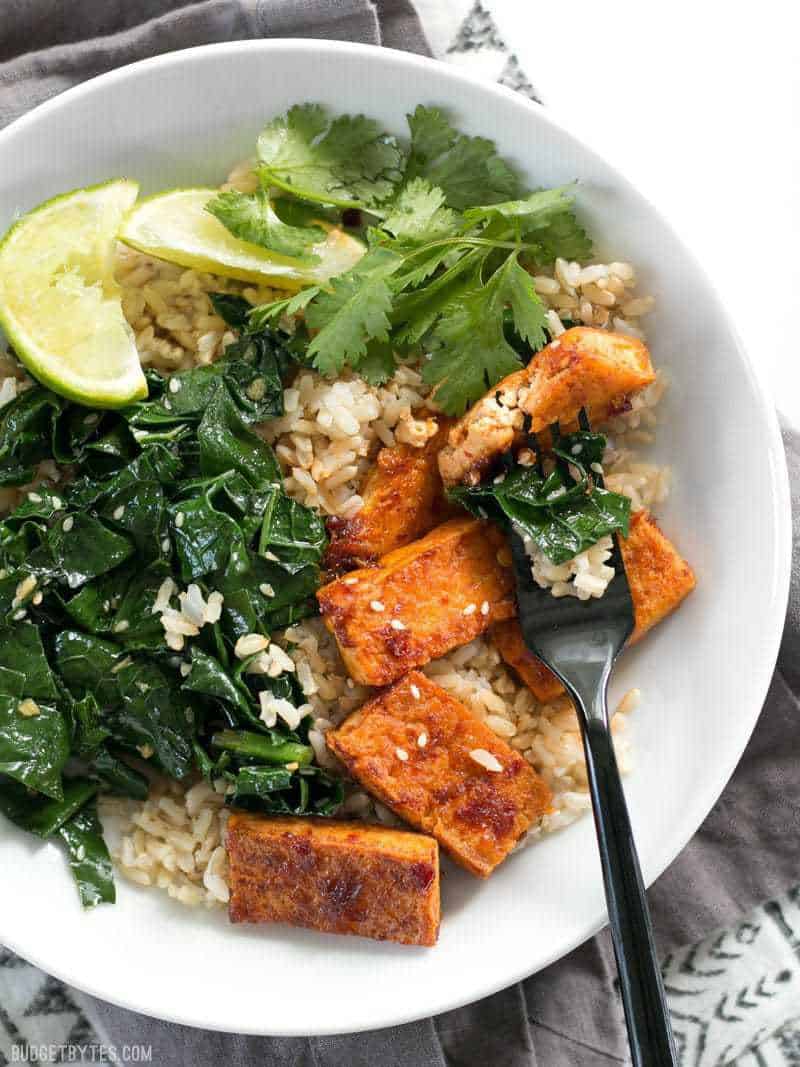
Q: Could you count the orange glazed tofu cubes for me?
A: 6